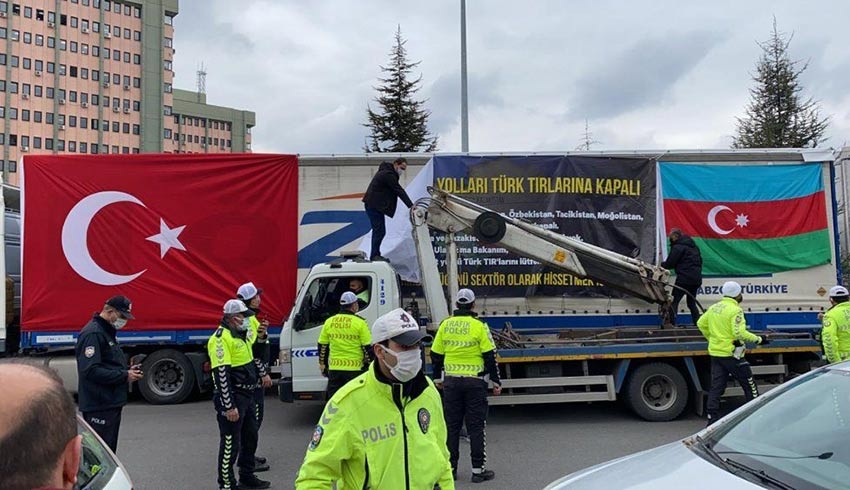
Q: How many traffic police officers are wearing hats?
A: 7